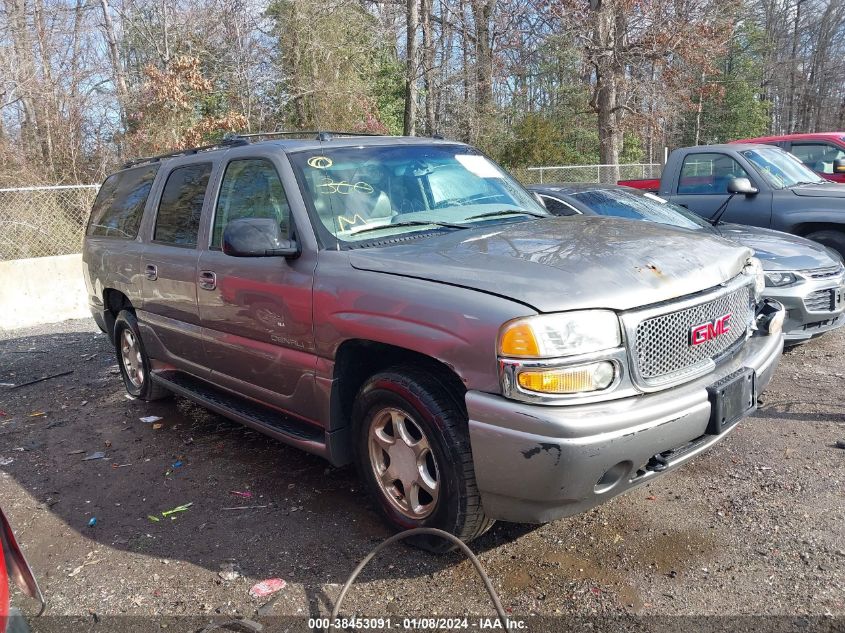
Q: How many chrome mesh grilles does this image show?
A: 1